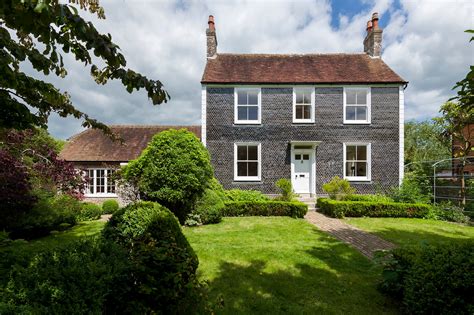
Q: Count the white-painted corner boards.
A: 2